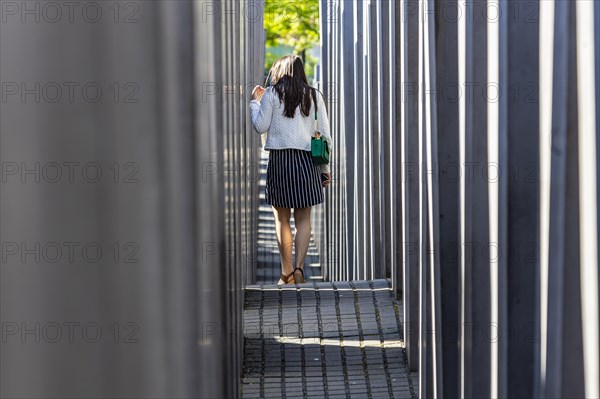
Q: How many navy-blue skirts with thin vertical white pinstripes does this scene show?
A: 1